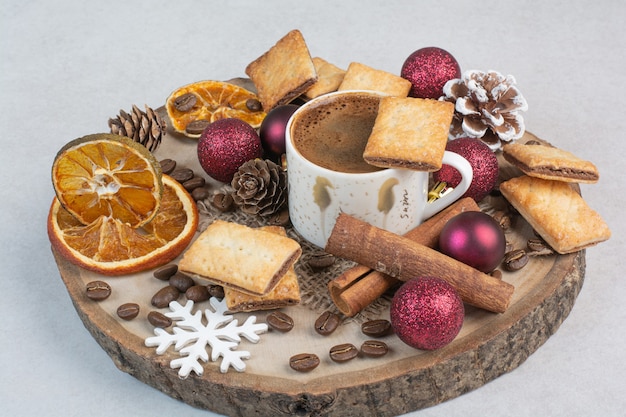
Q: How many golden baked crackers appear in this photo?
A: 8